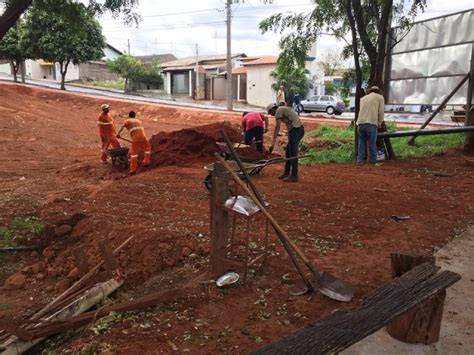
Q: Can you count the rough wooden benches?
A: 1